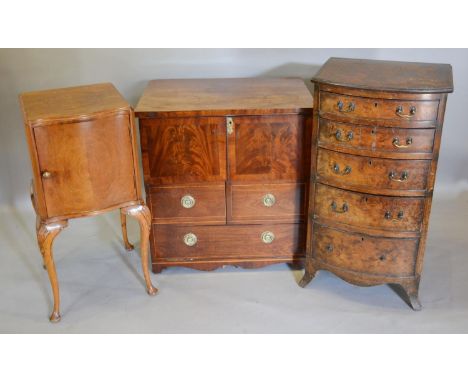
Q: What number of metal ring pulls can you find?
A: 4